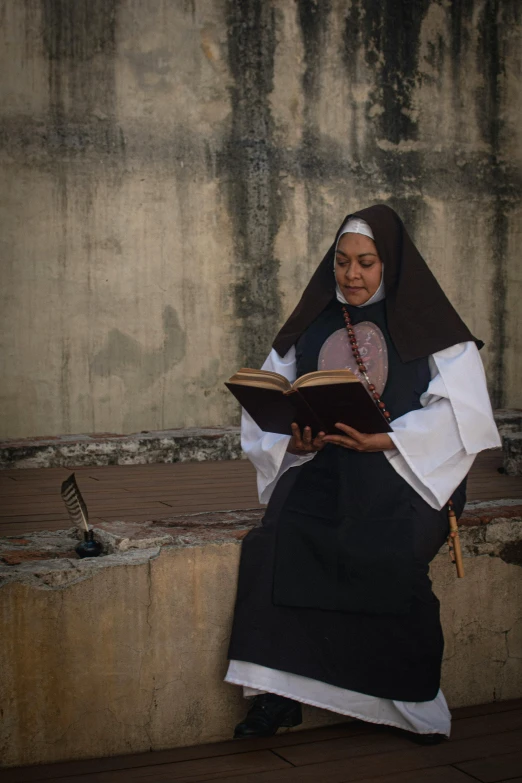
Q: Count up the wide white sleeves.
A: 2